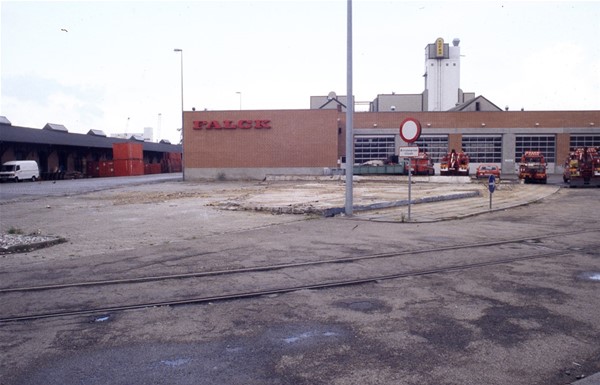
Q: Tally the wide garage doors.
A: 5